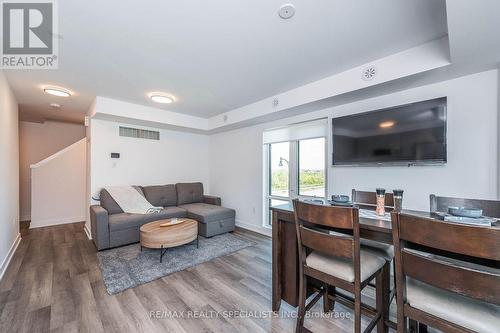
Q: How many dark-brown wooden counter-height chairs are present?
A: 4